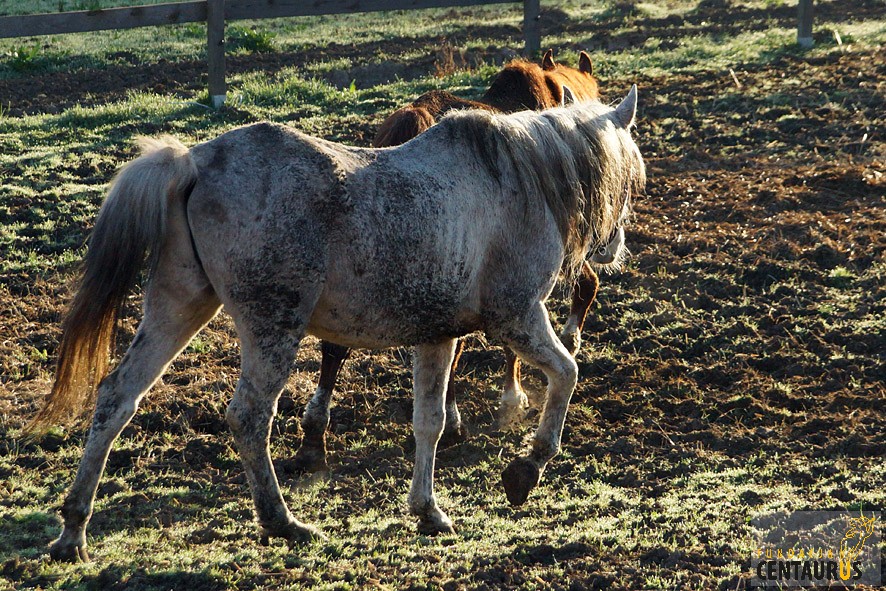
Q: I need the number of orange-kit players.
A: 0